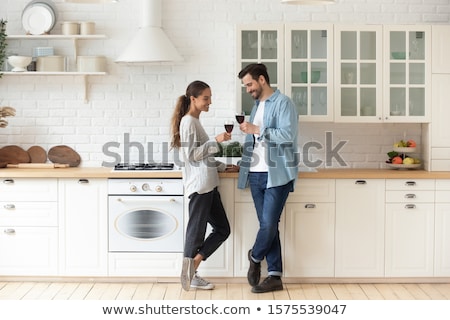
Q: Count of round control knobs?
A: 3